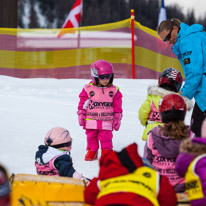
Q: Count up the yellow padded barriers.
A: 1